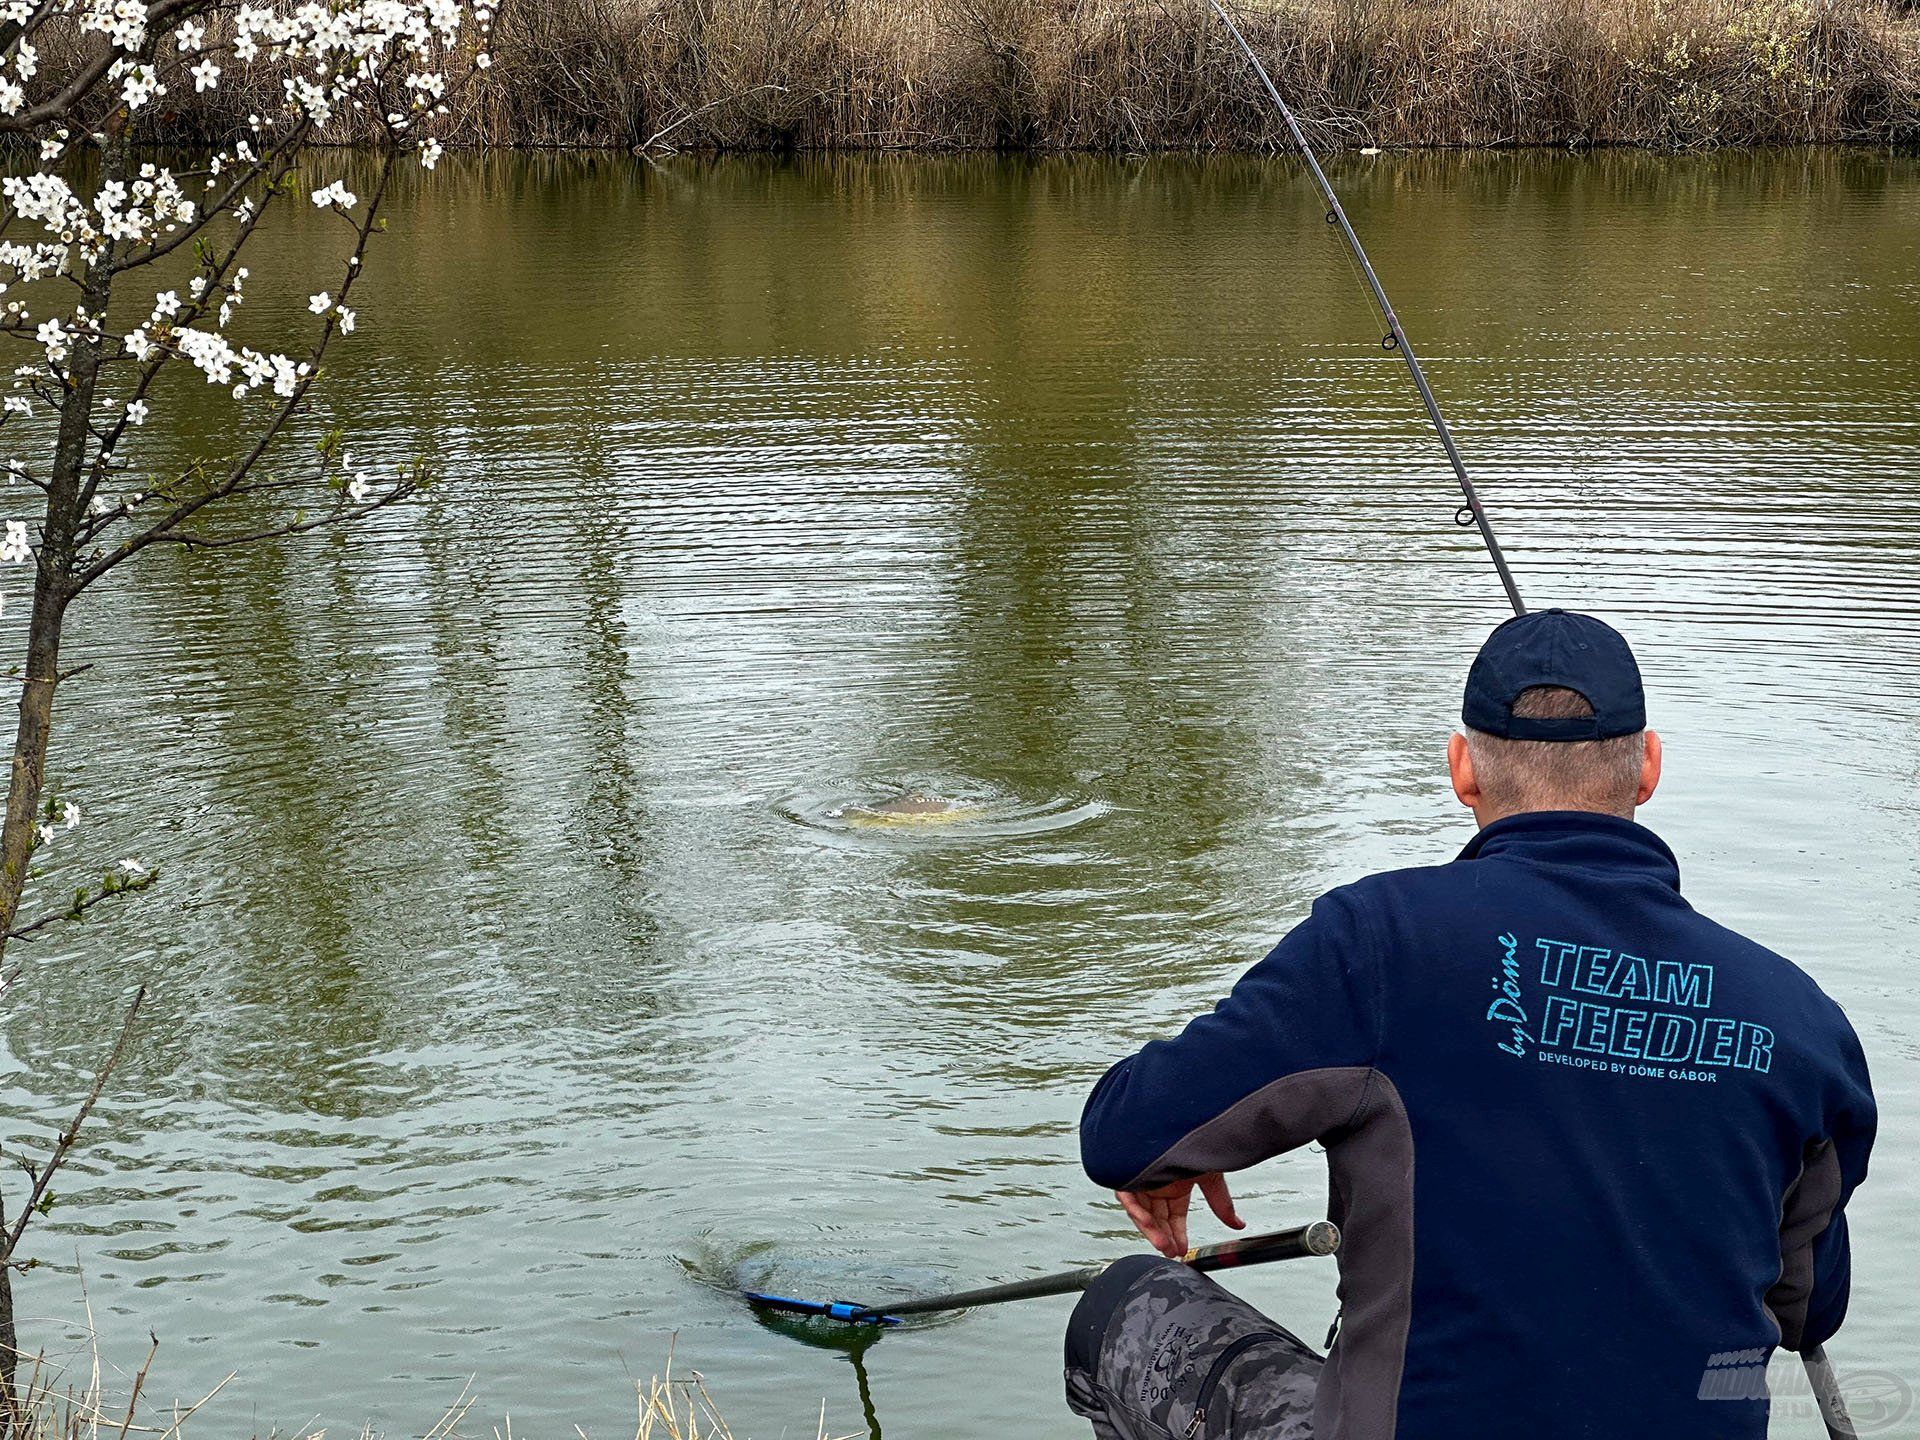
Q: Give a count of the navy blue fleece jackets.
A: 1